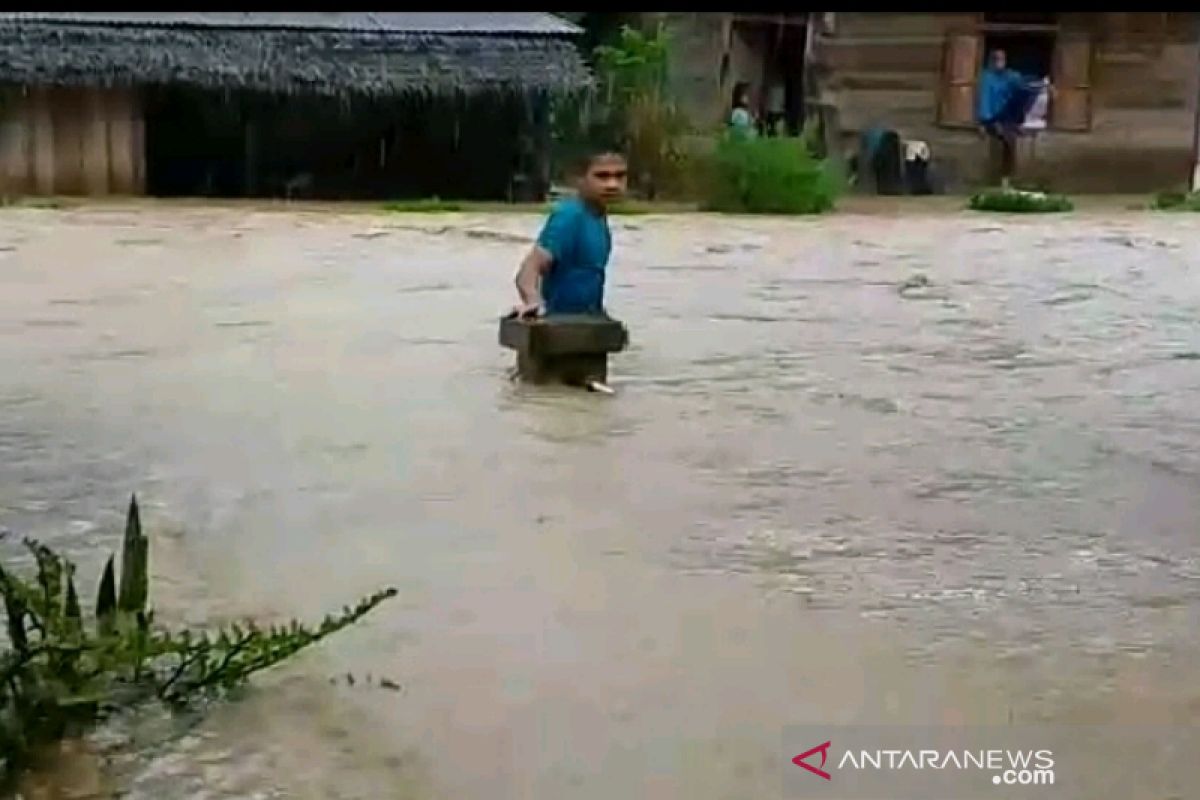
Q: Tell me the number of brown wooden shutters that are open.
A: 2